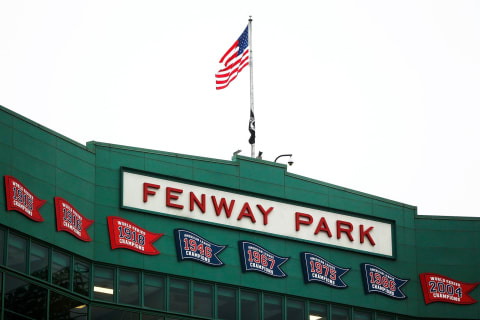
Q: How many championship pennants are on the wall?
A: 8